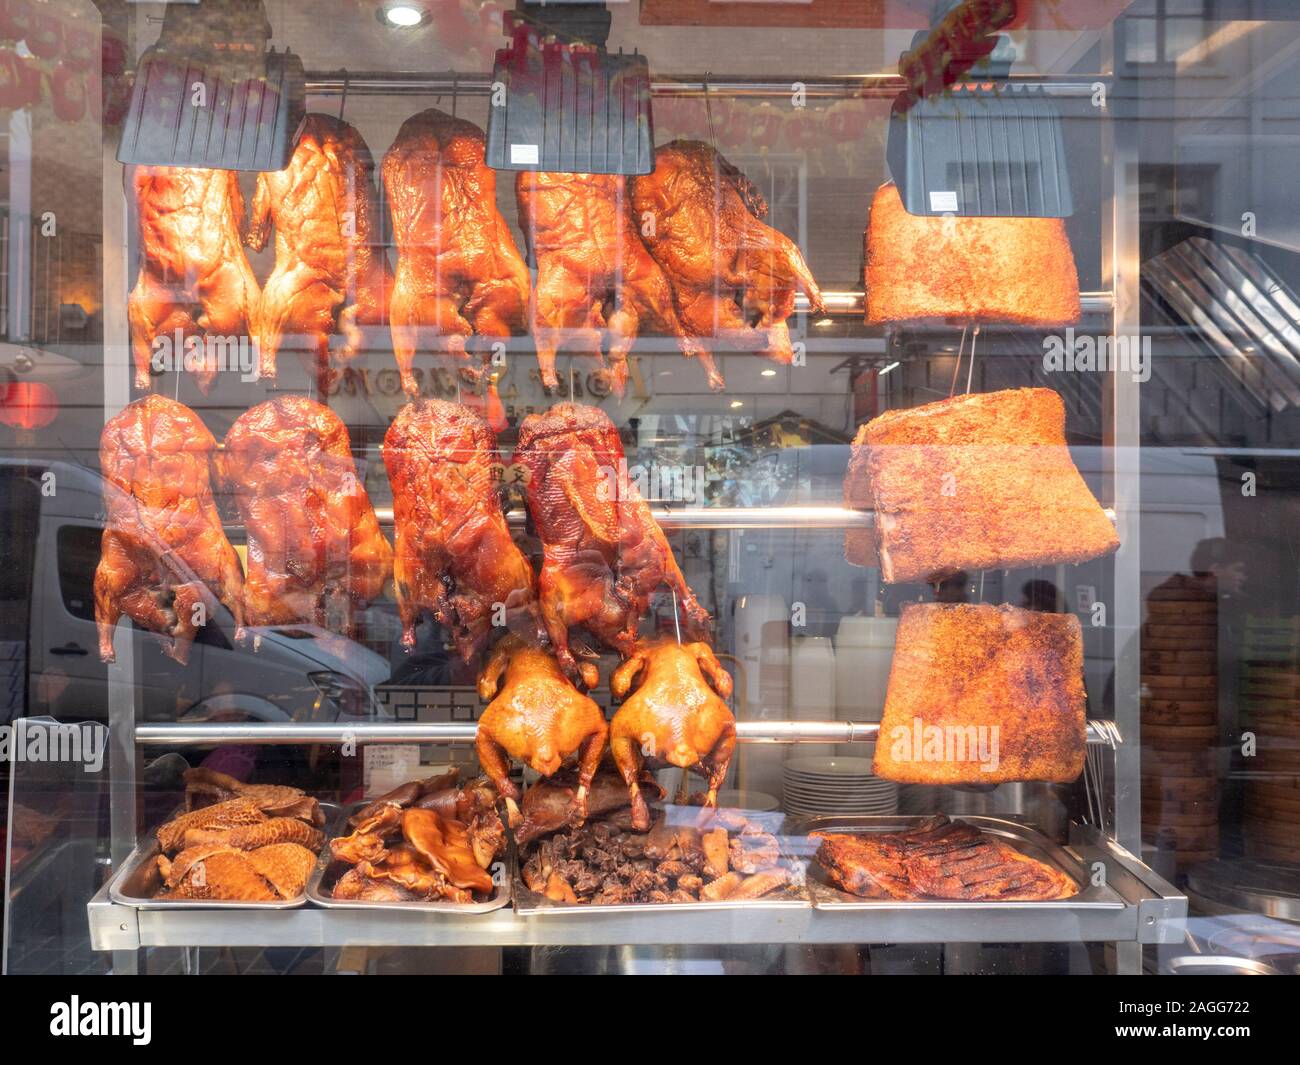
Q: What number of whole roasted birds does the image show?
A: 11